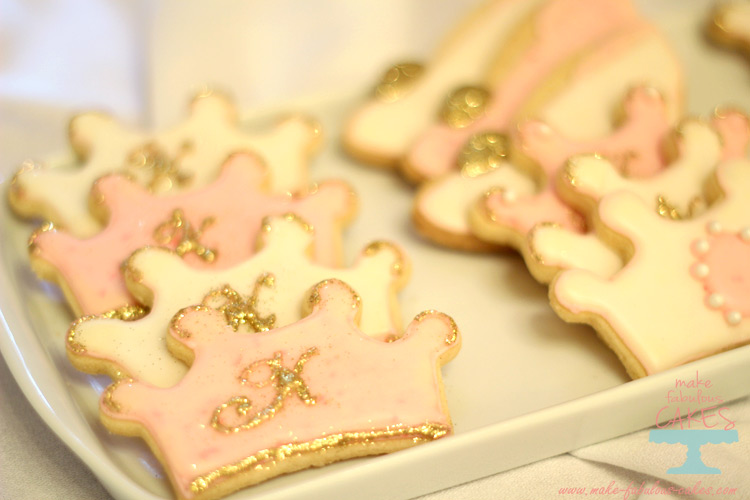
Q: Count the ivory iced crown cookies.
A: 4